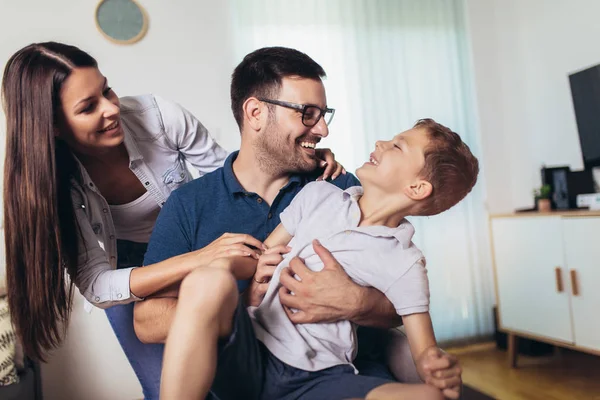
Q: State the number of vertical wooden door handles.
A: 2